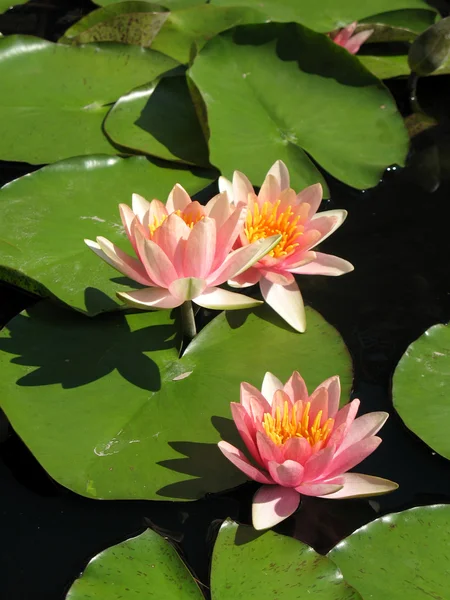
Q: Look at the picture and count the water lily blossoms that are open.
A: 3